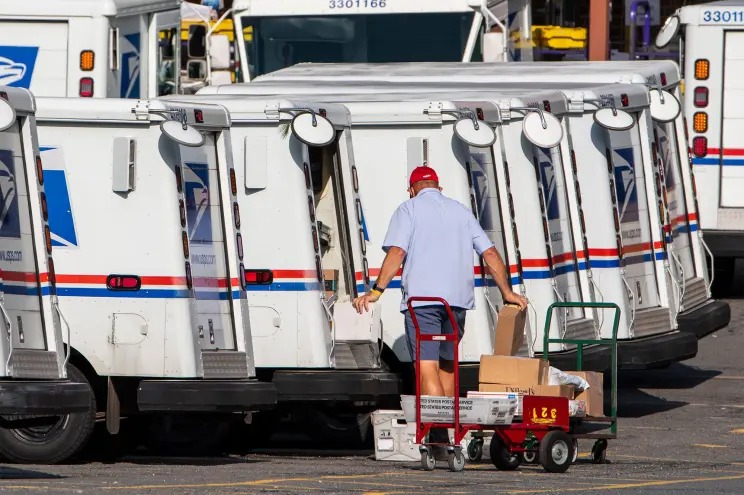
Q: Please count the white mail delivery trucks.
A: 10